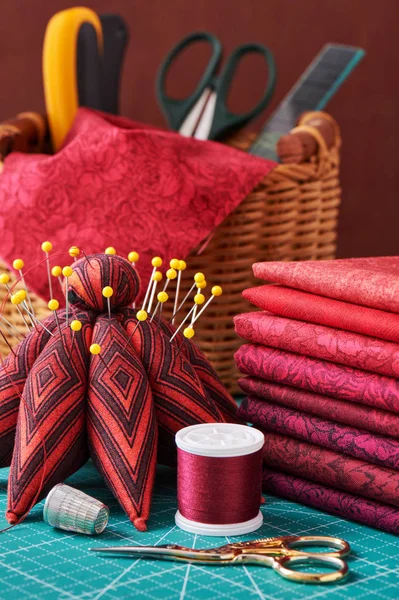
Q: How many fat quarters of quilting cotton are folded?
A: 8